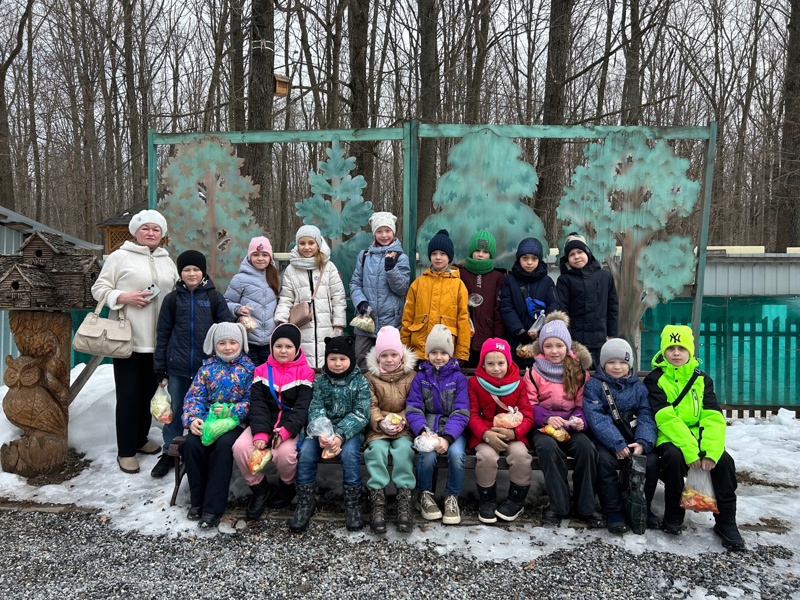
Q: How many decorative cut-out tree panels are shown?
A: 4